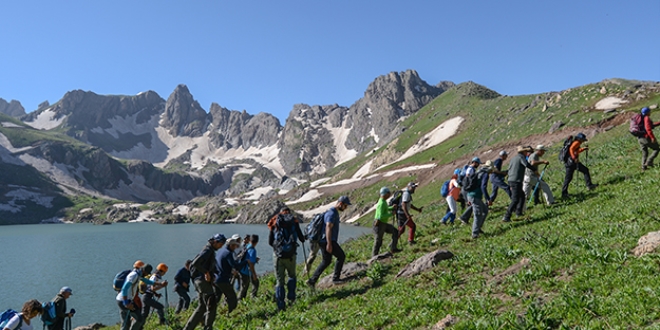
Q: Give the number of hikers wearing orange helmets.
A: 2